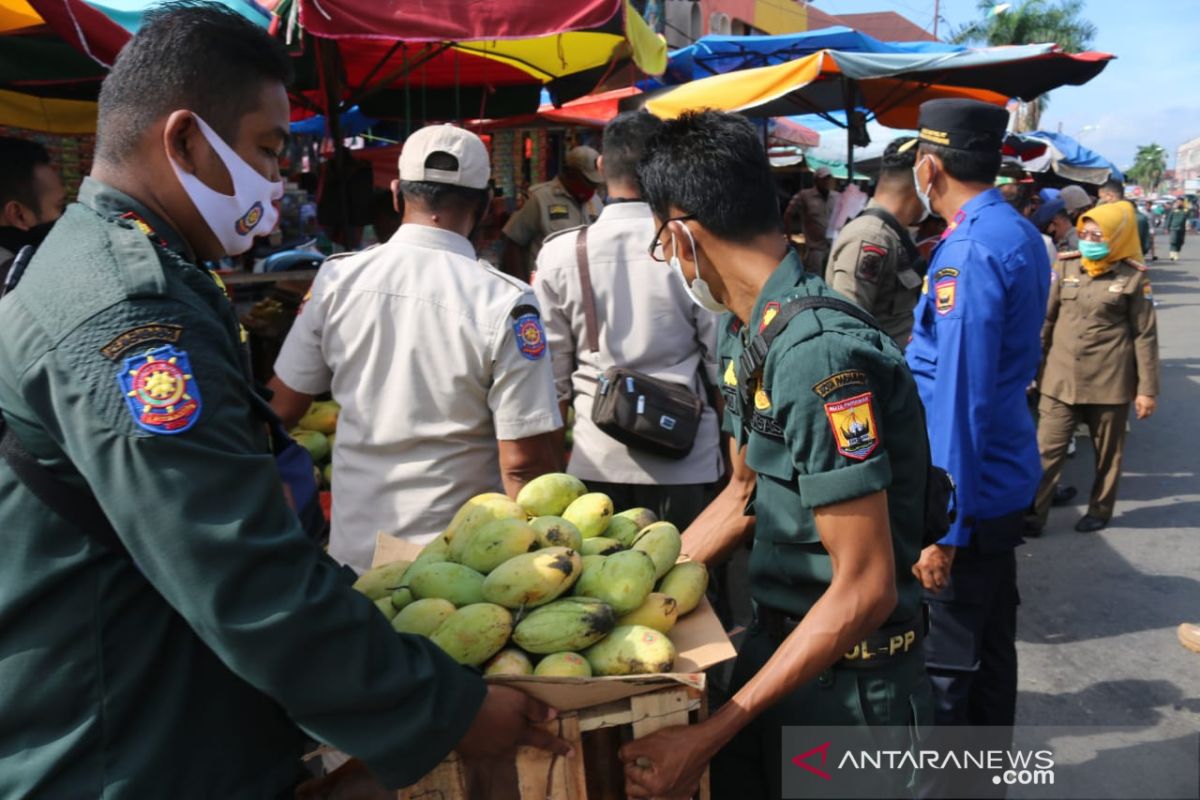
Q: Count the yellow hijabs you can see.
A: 1